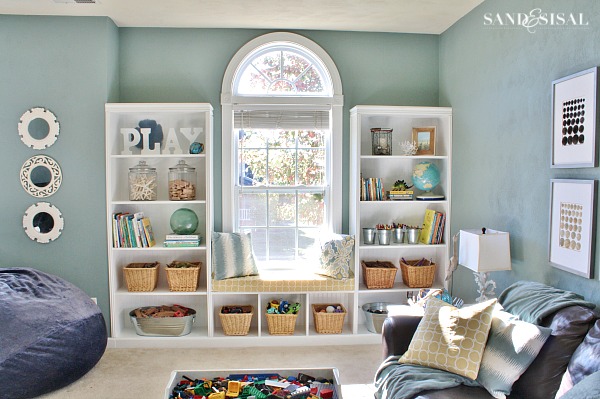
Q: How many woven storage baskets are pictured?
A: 7